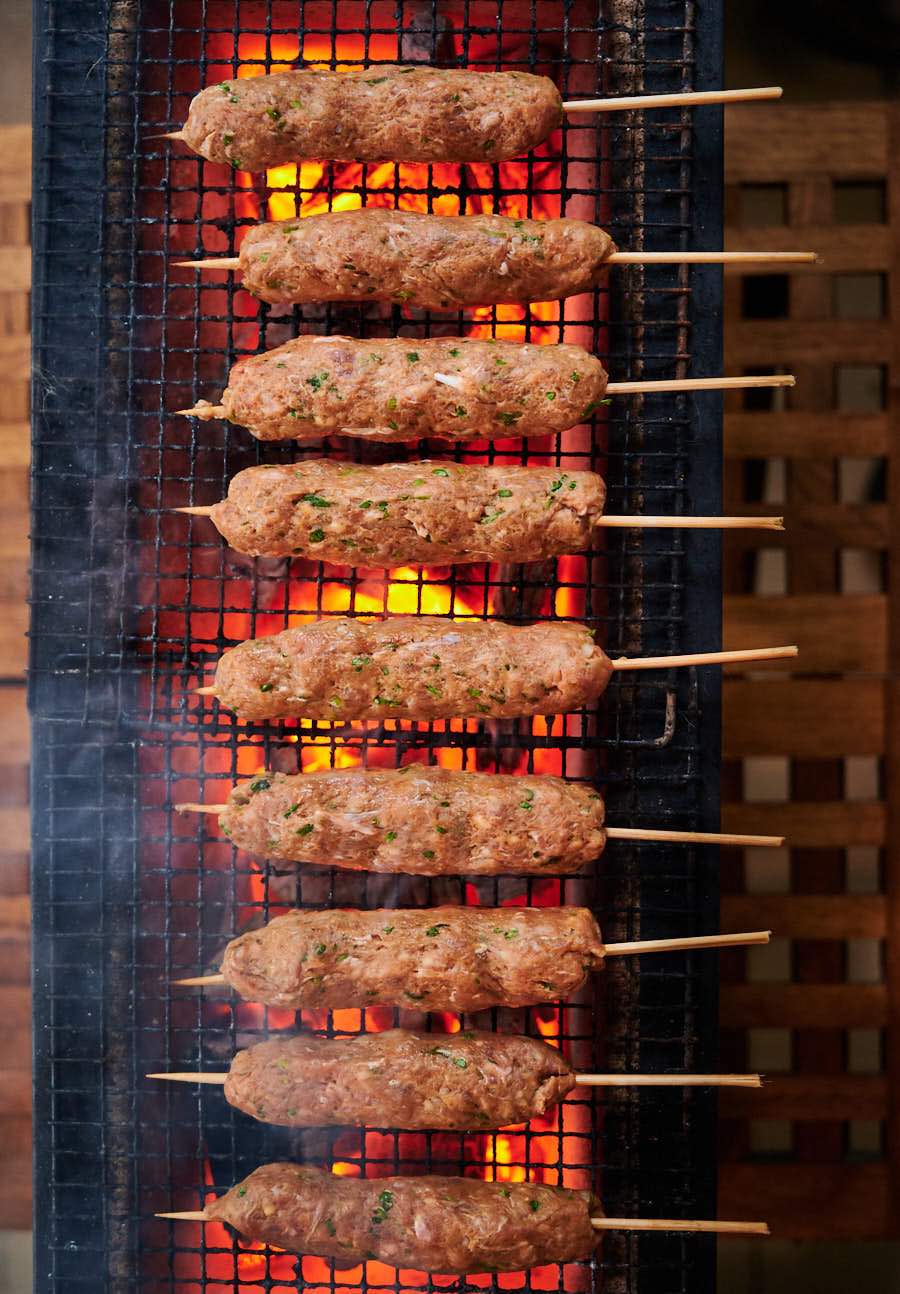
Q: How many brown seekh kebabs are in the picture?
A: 9